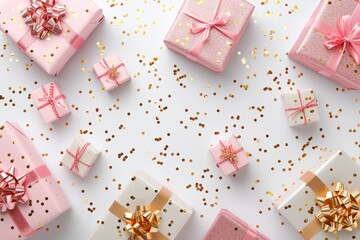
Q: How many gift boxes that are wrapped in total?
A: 12